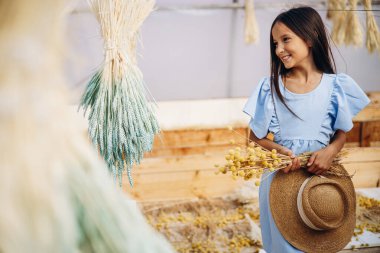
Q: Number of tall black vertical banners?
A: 0